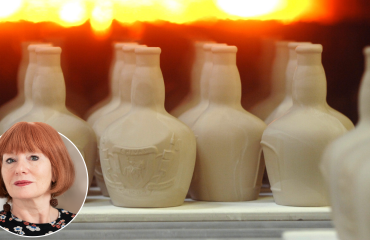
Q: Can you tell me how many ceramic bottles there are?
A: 13